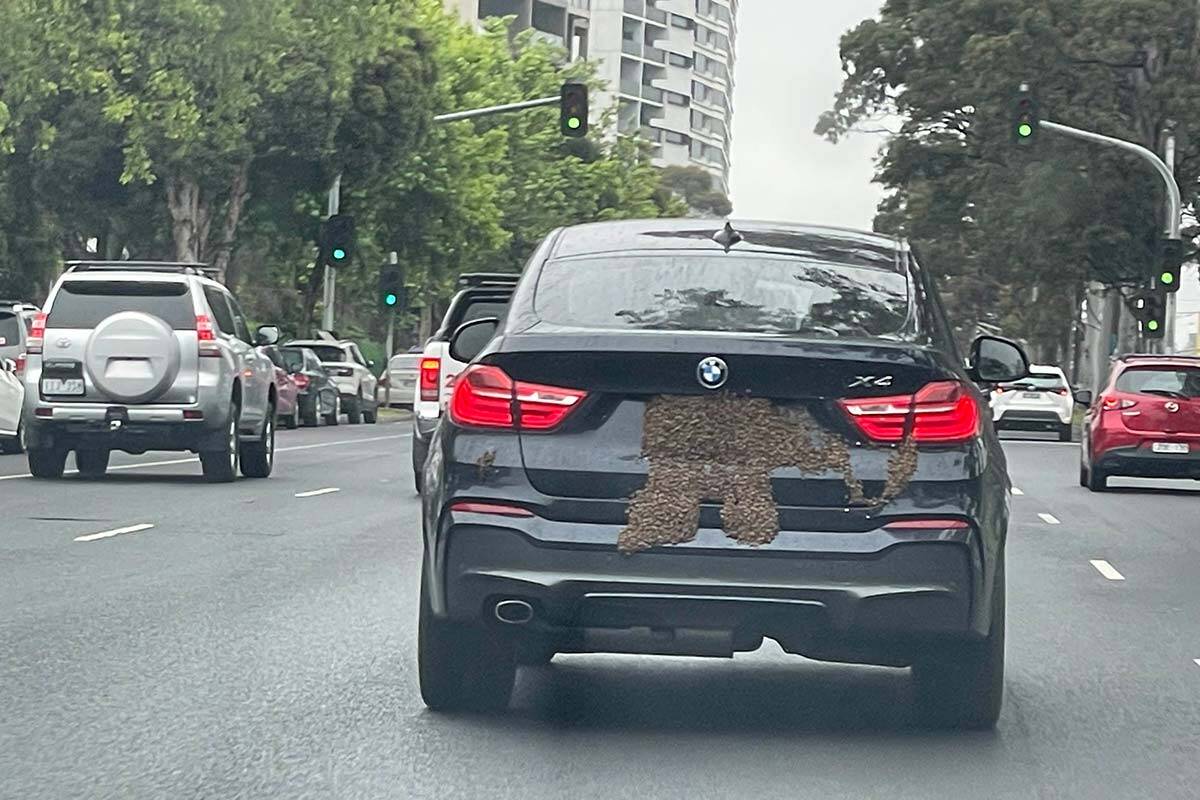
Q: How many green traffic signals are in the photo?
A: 6